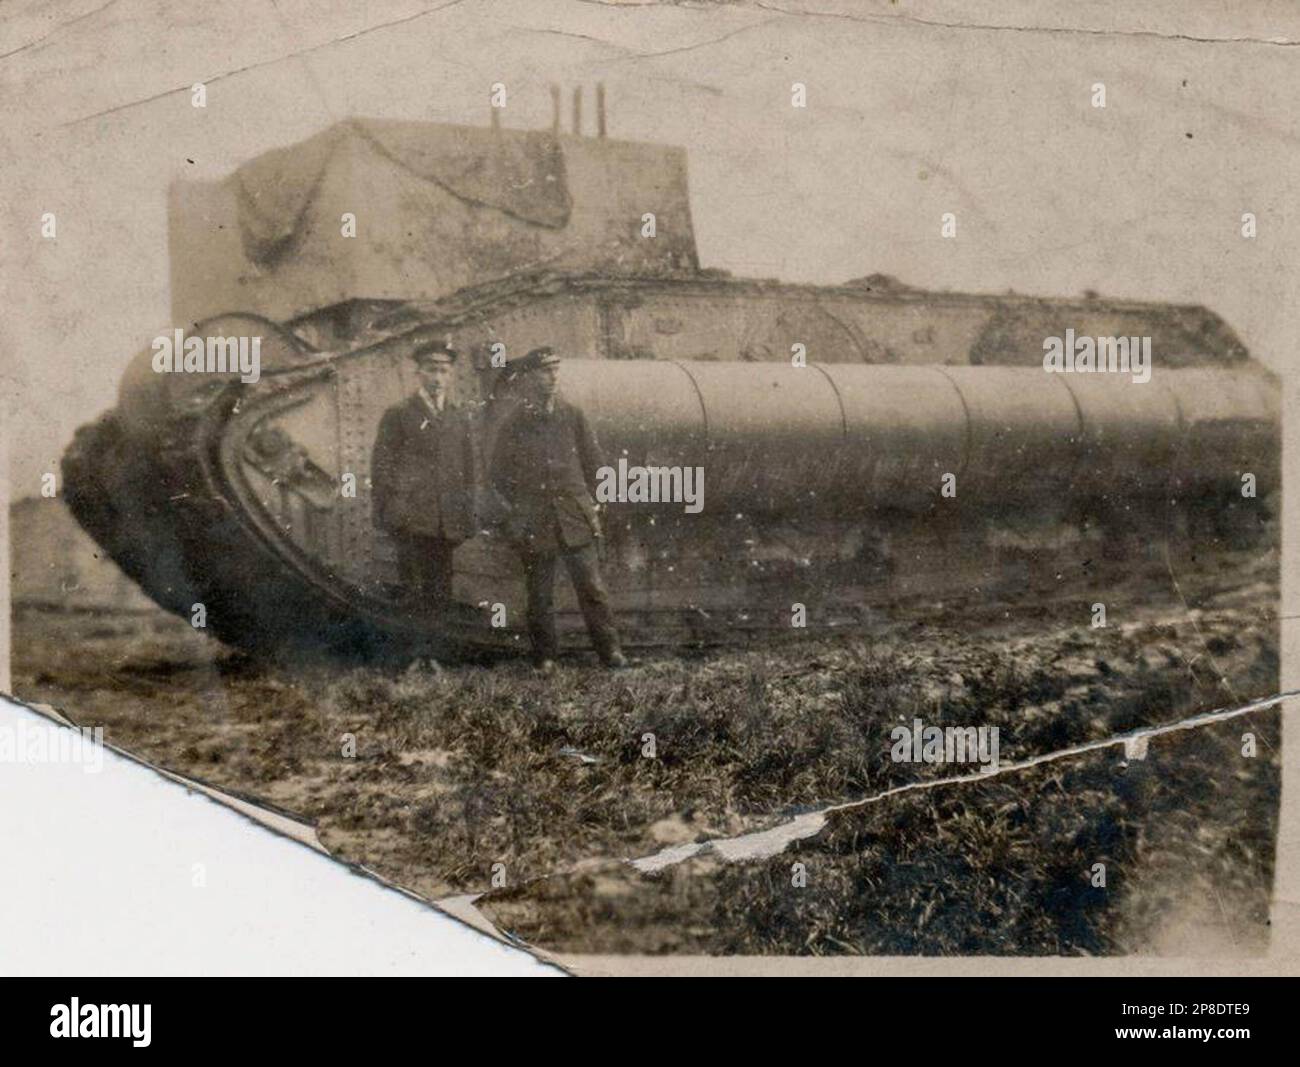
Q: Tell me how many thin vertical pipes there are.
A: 4